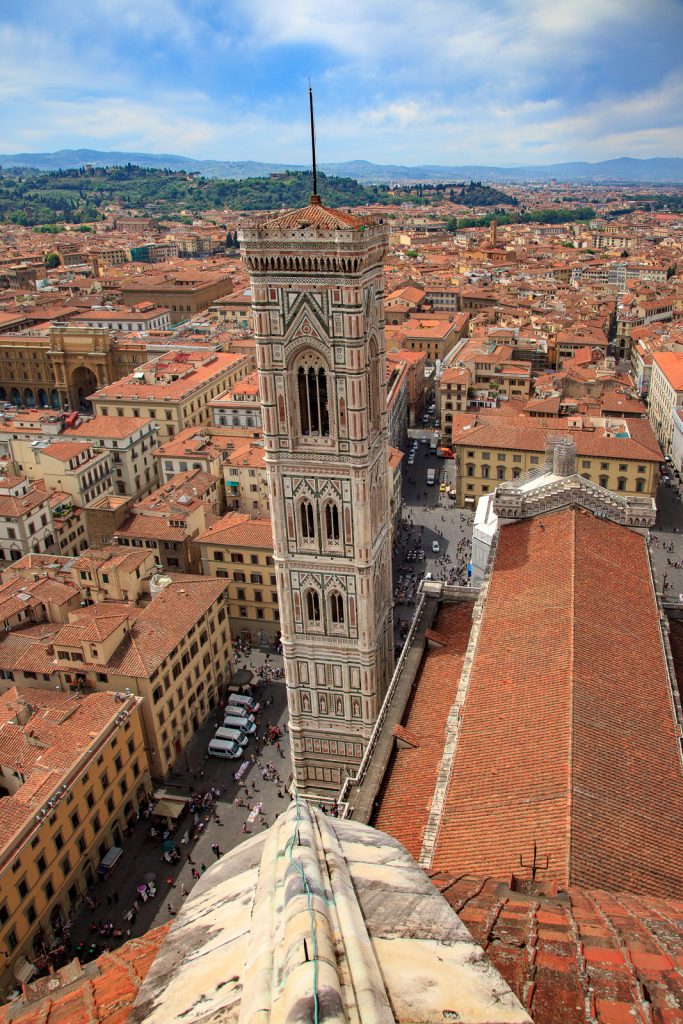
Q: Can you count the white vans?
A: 5